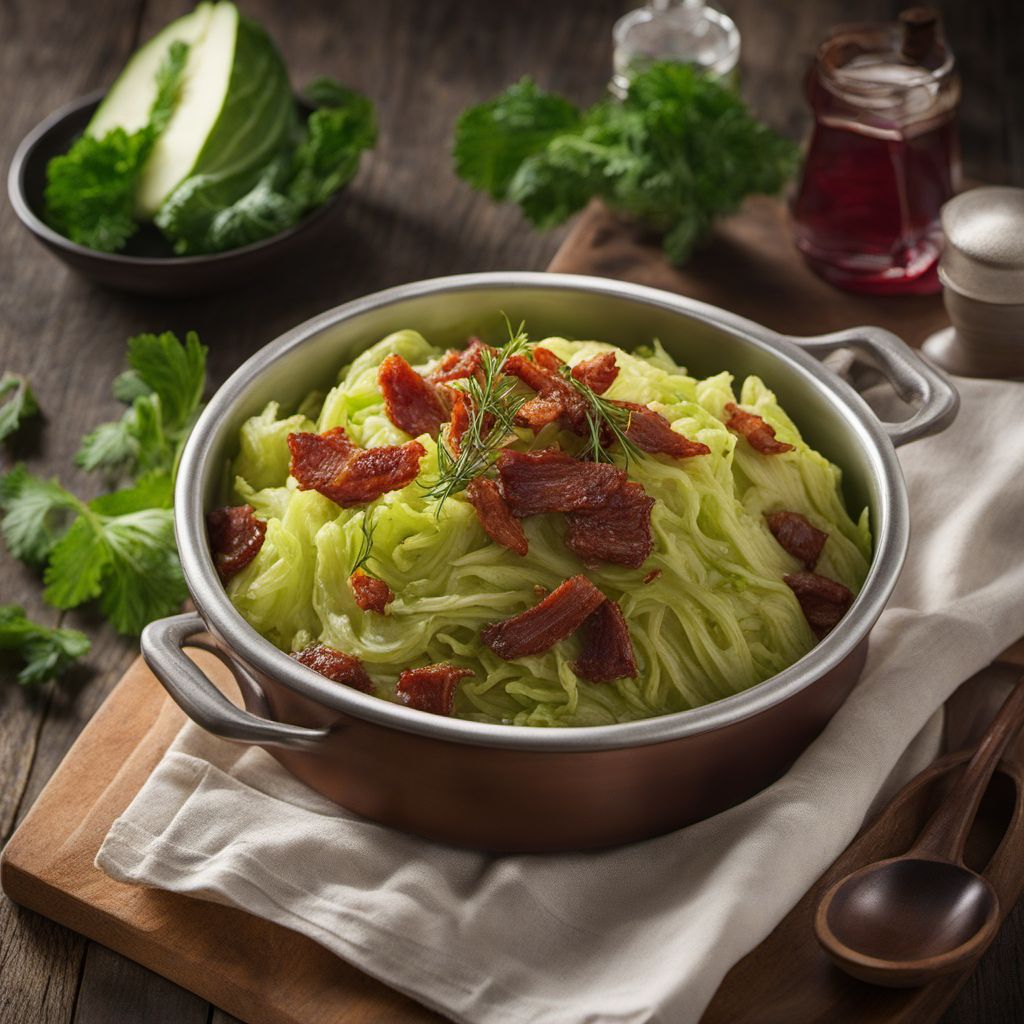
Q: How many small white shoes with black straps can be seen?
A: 0